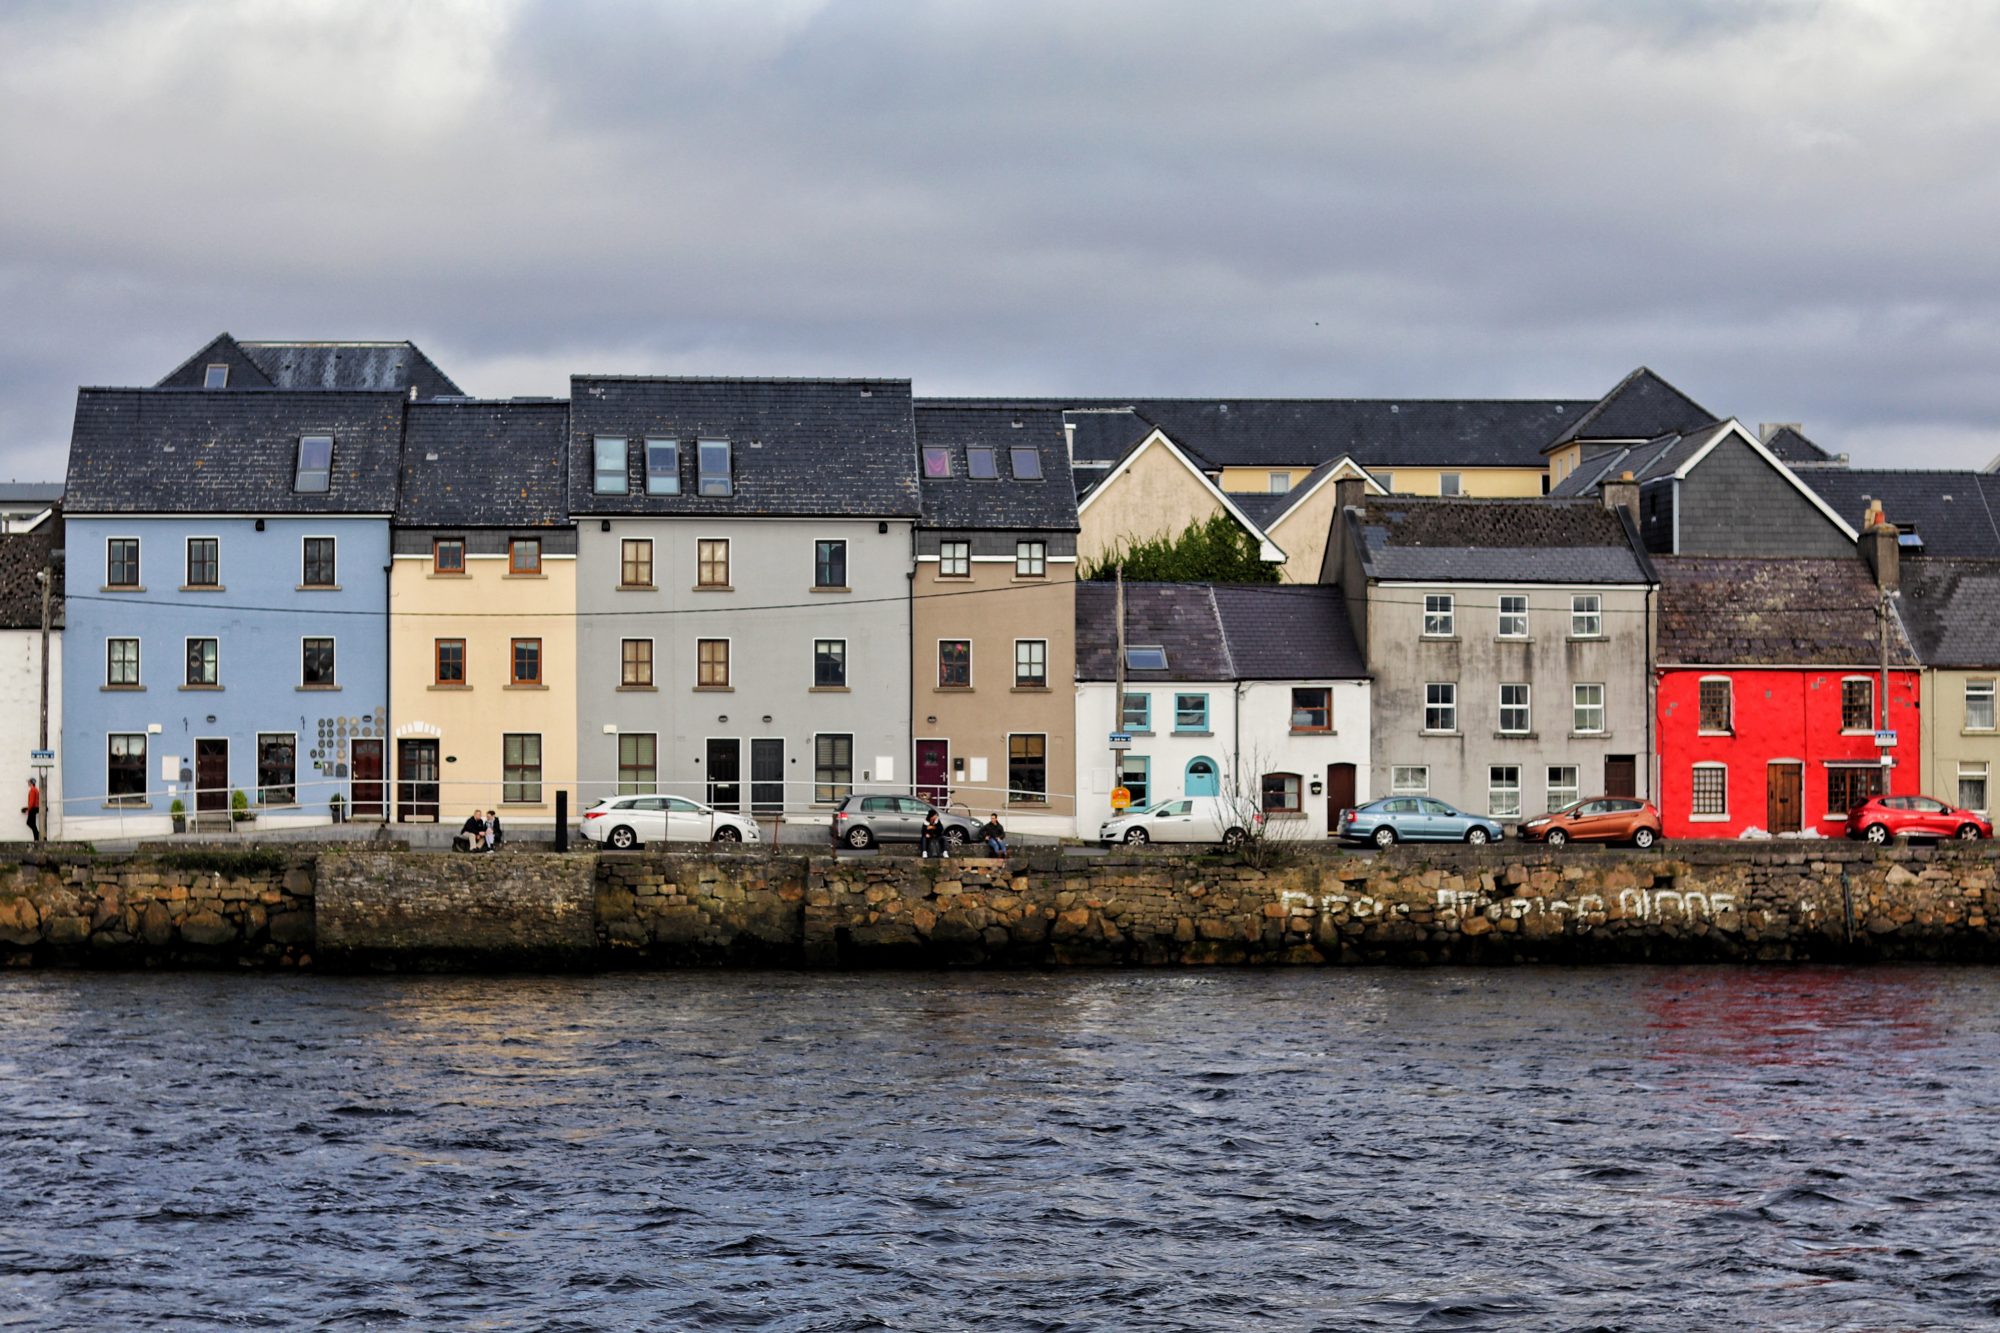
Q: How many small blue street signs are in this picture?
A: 3